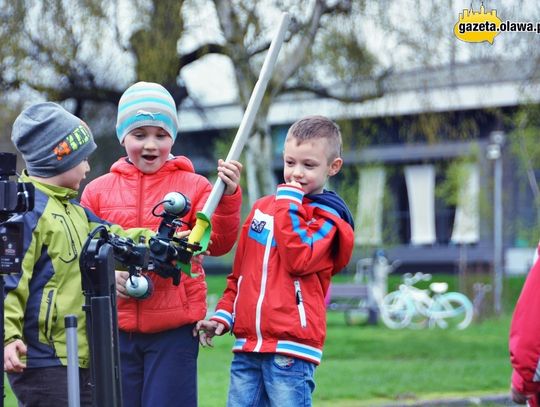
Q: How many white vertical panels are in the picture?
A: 3